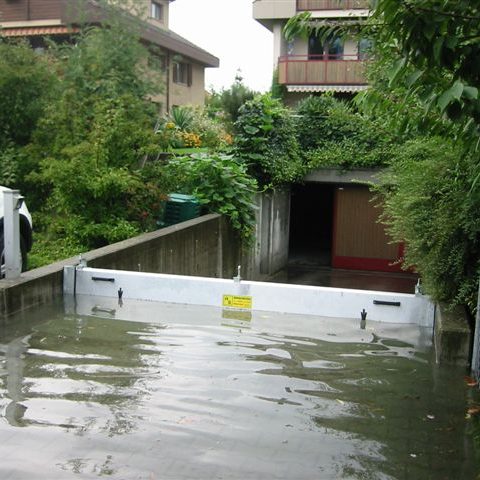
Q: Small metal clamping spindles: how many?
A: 3